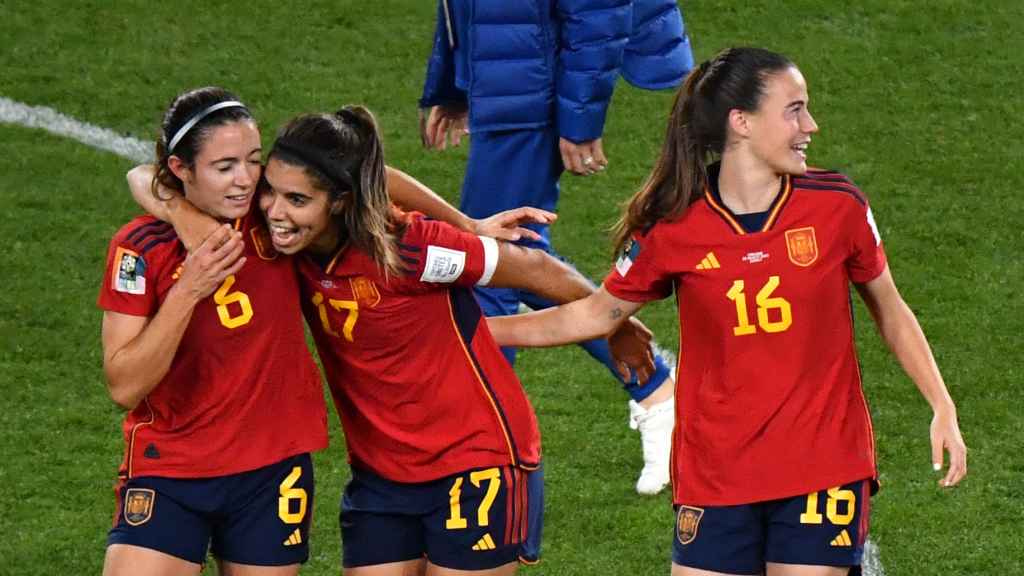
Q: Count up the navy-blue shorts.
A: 3